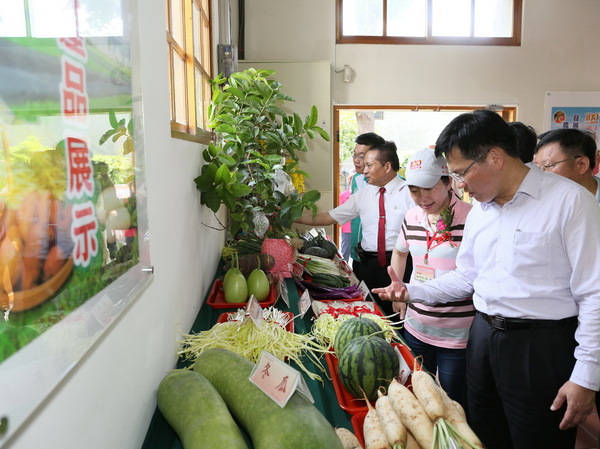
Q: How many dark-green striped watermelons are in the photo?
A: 2